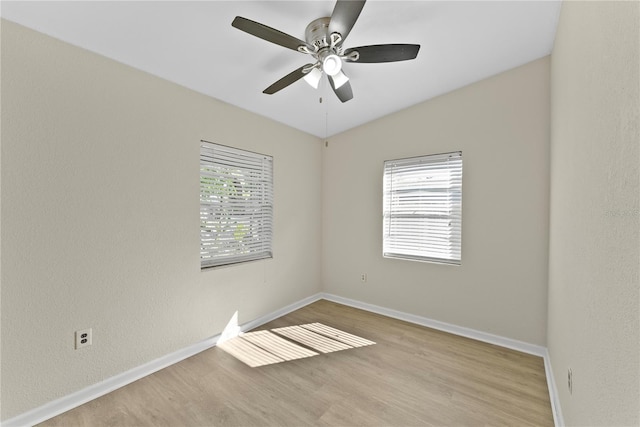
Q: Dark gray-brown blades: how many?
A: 5